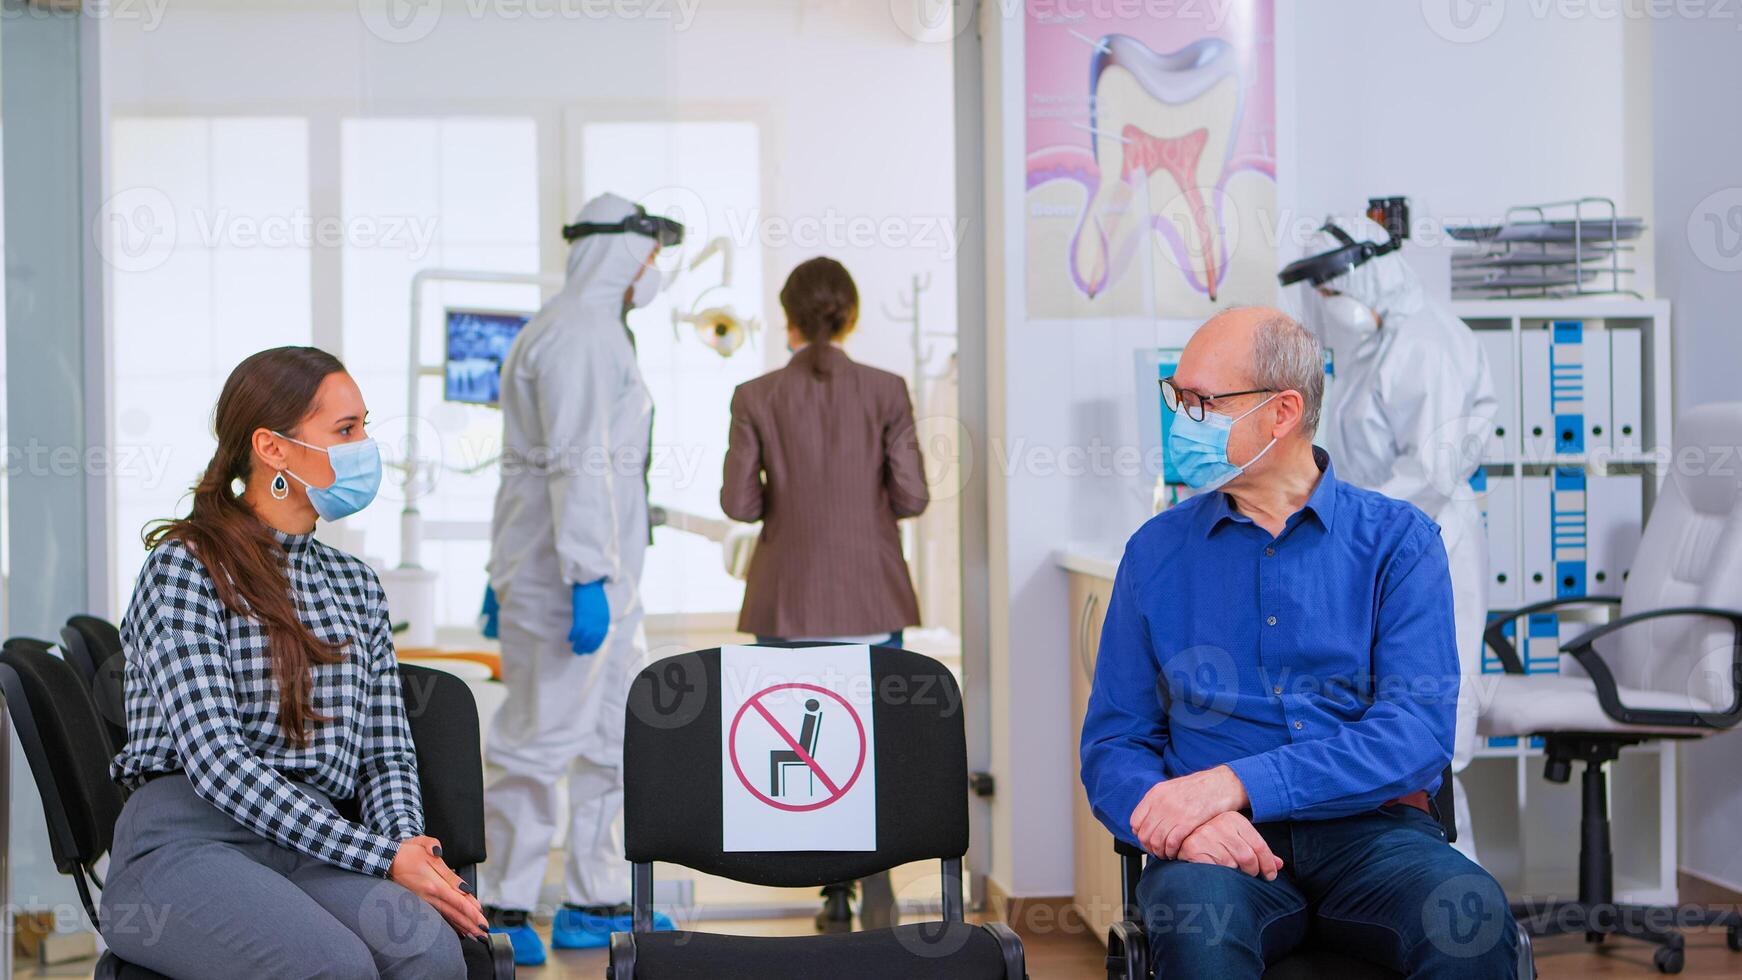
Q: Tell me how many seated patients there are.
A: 2